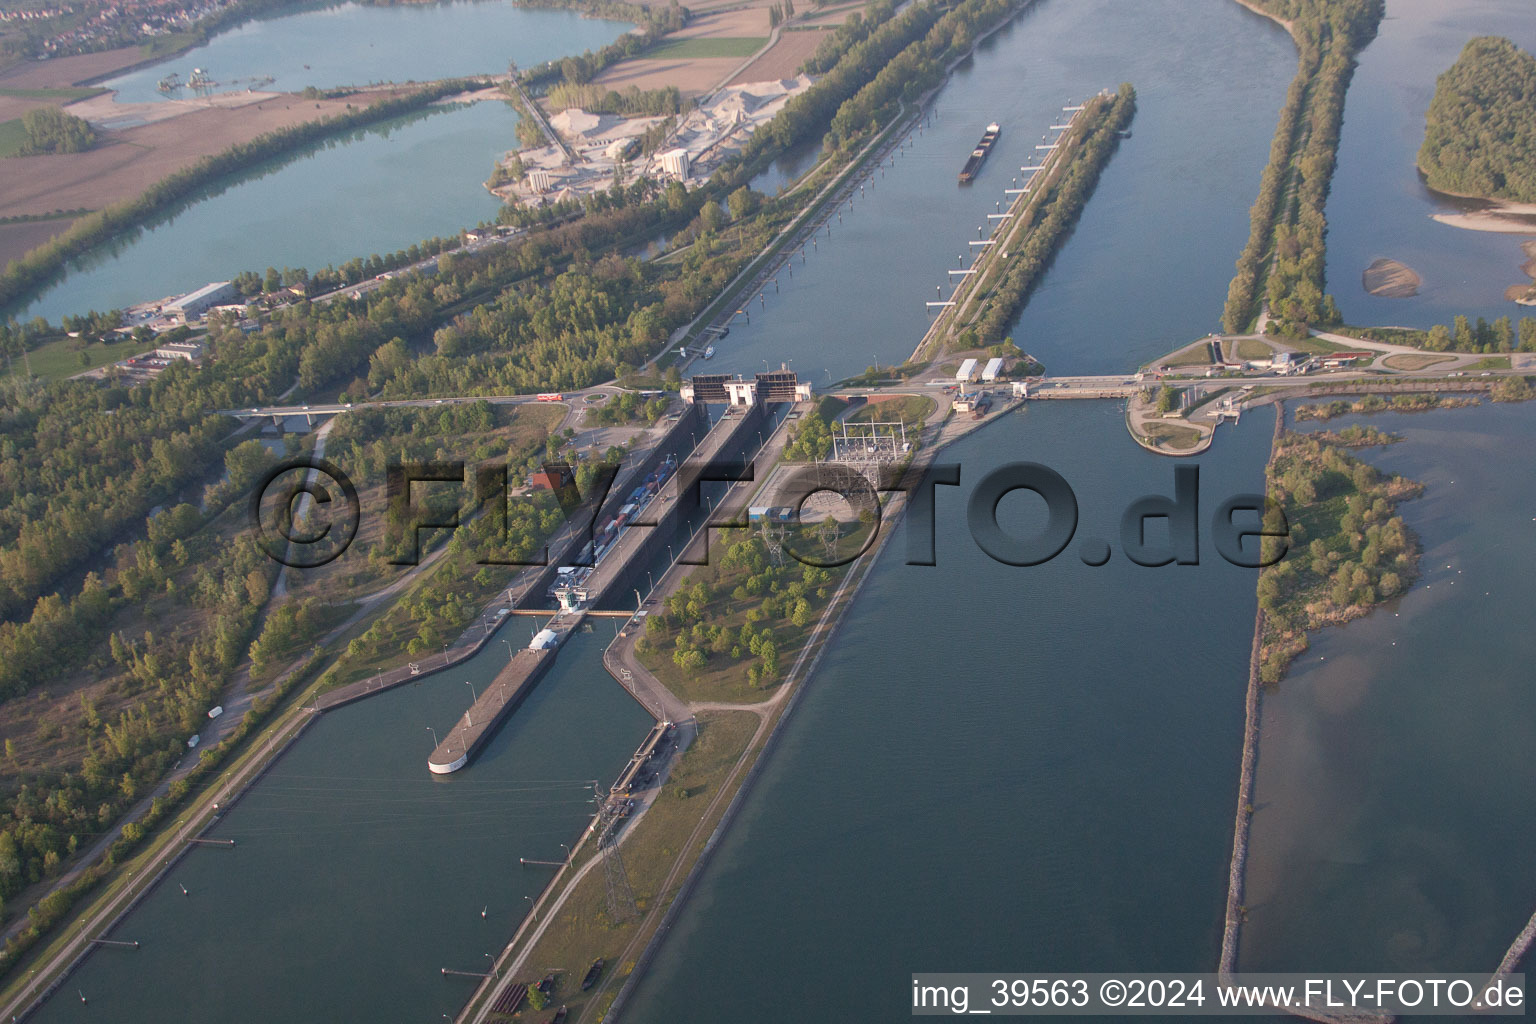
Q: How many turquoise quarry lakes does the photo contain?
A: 2